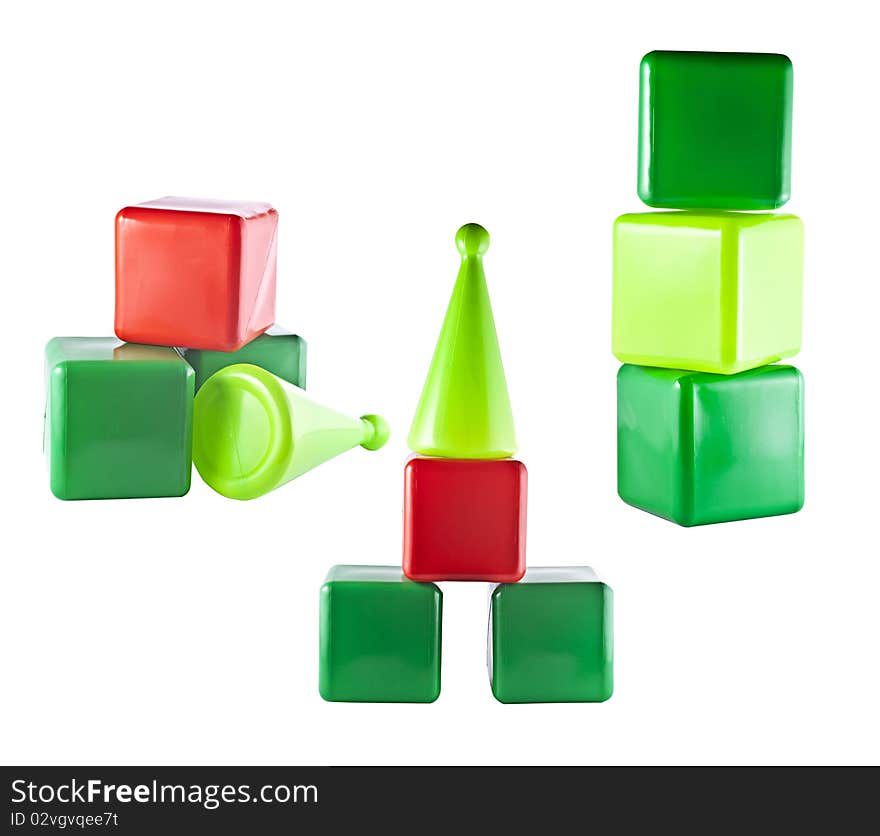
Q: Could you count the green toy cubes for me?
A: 7